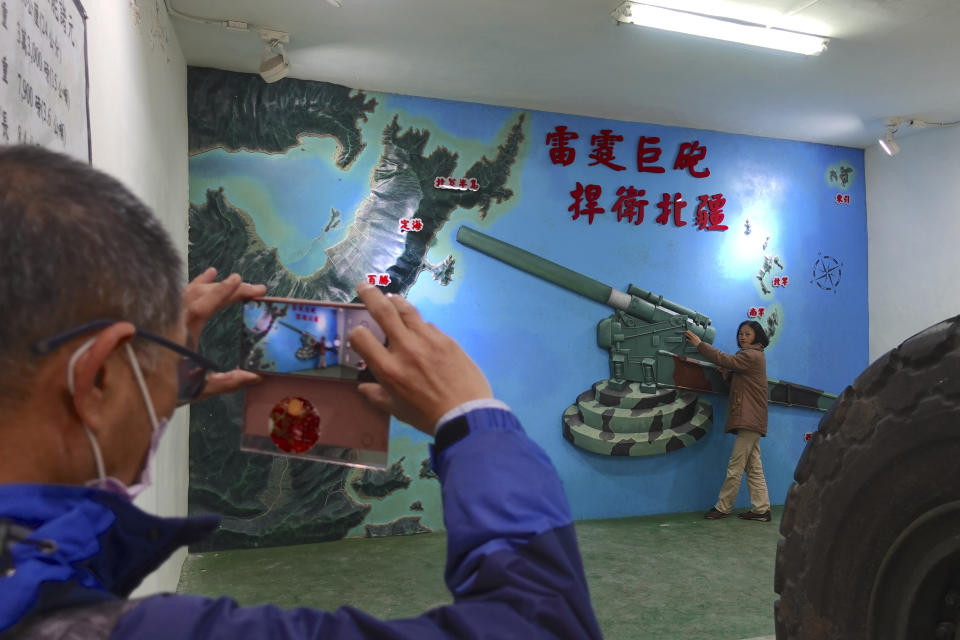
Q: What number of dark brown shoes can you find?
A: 2